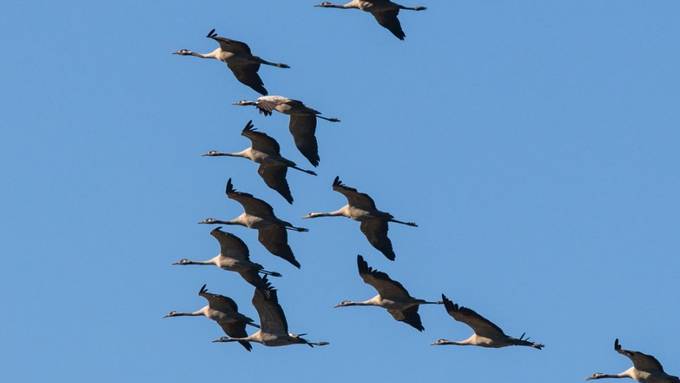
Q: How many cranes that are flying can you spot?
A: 12